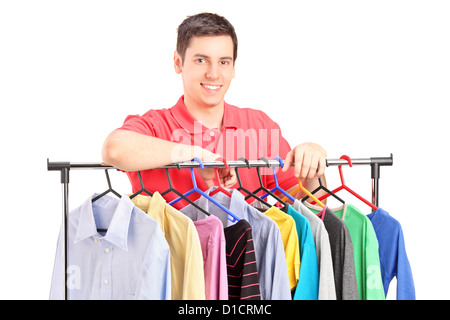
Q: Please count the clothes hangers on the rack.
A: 11